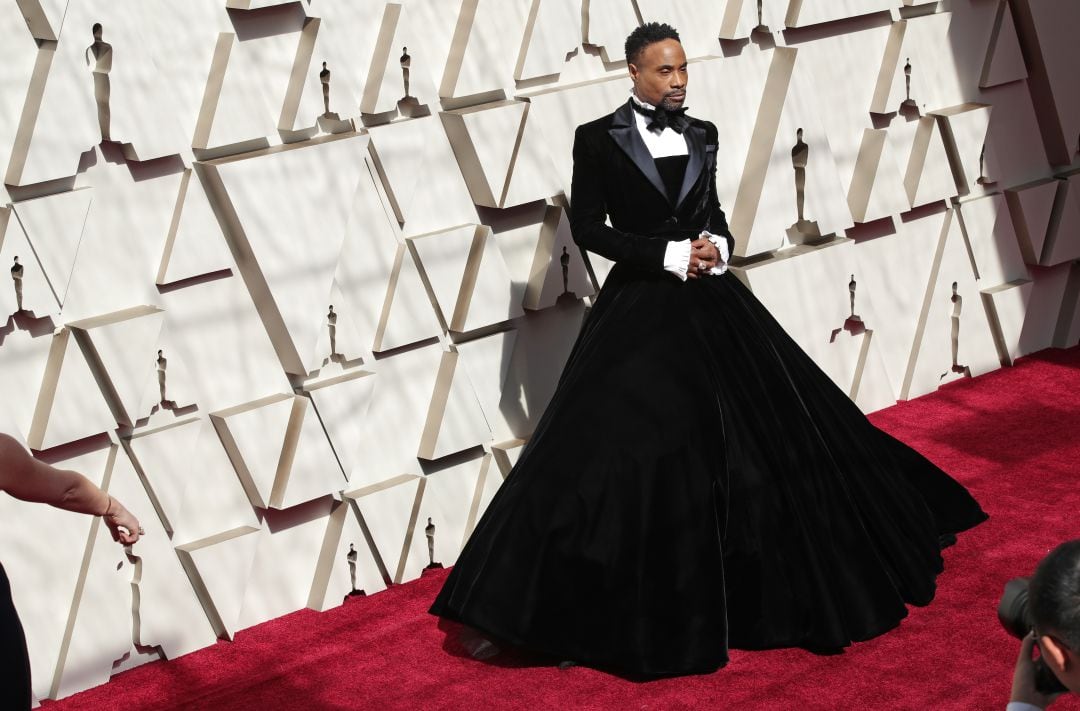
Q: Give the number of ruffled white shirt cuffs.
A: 2